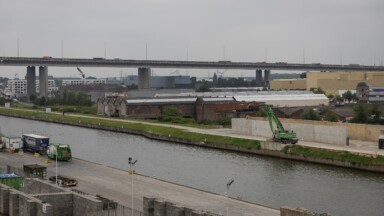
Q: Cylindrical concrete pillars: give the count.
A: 5